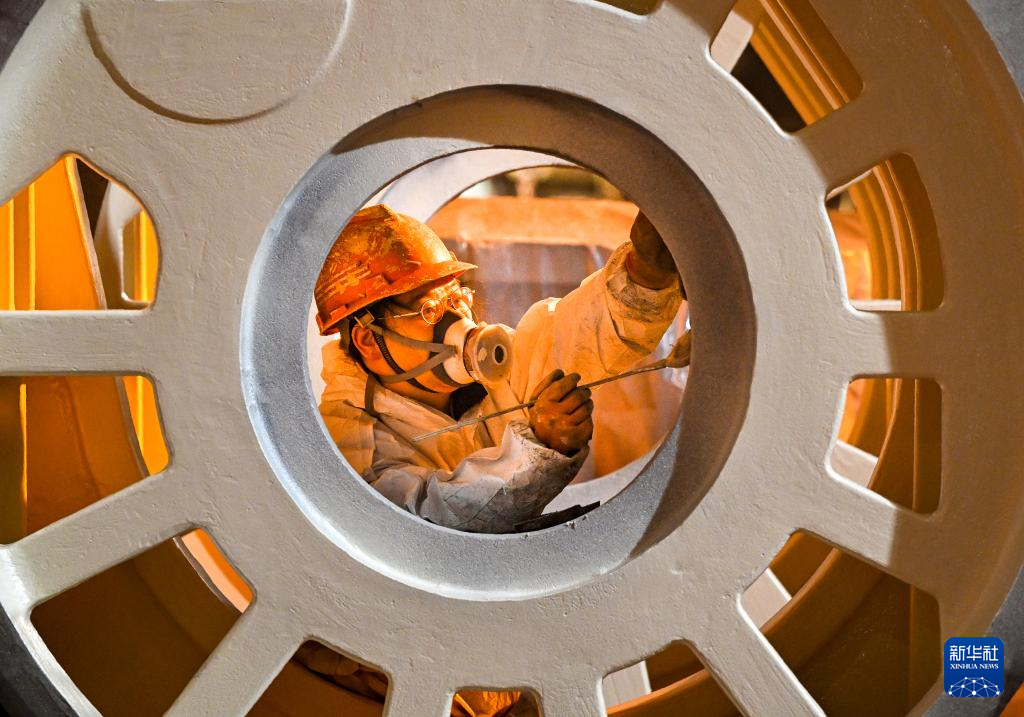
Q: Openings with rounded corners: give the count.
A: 11